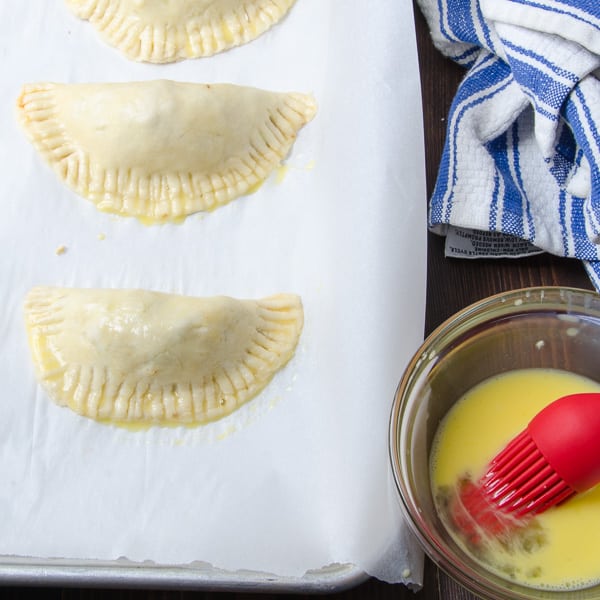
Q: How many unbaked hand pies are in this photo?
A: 3